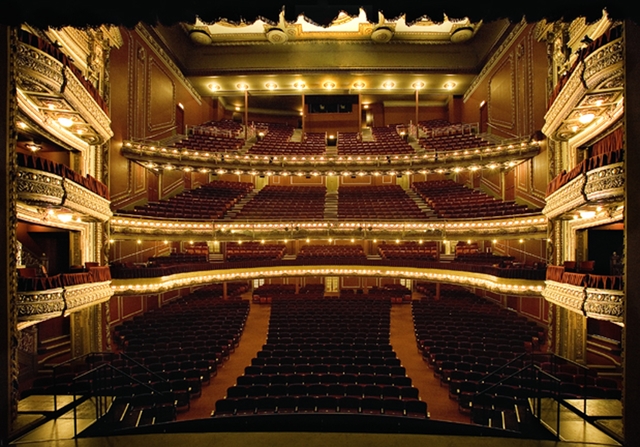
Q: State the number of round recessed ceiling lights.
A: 9